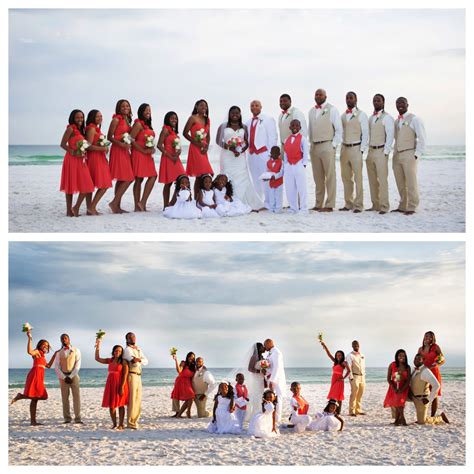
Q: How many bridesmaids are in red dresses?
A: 6